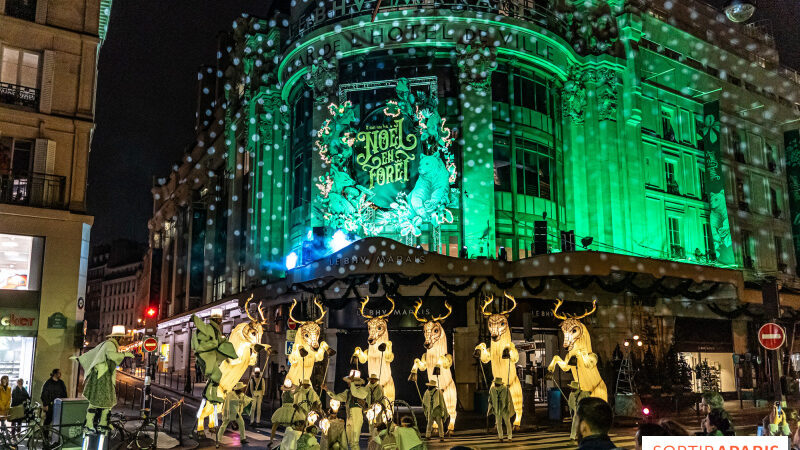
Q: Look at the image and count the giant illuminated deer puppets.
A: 6